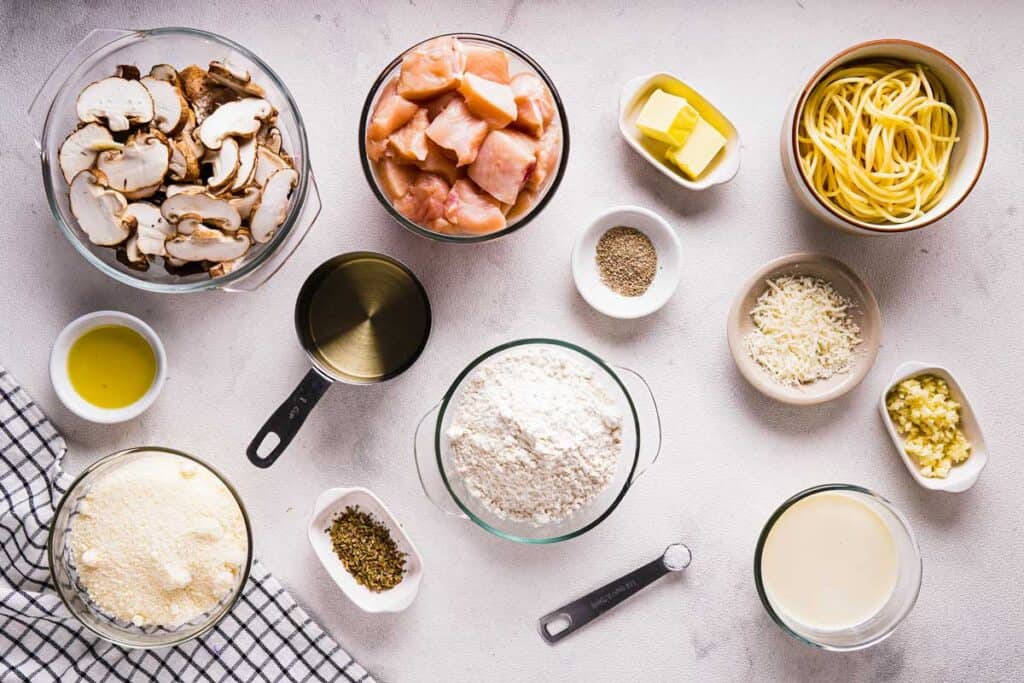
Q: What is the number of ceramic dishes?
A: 7